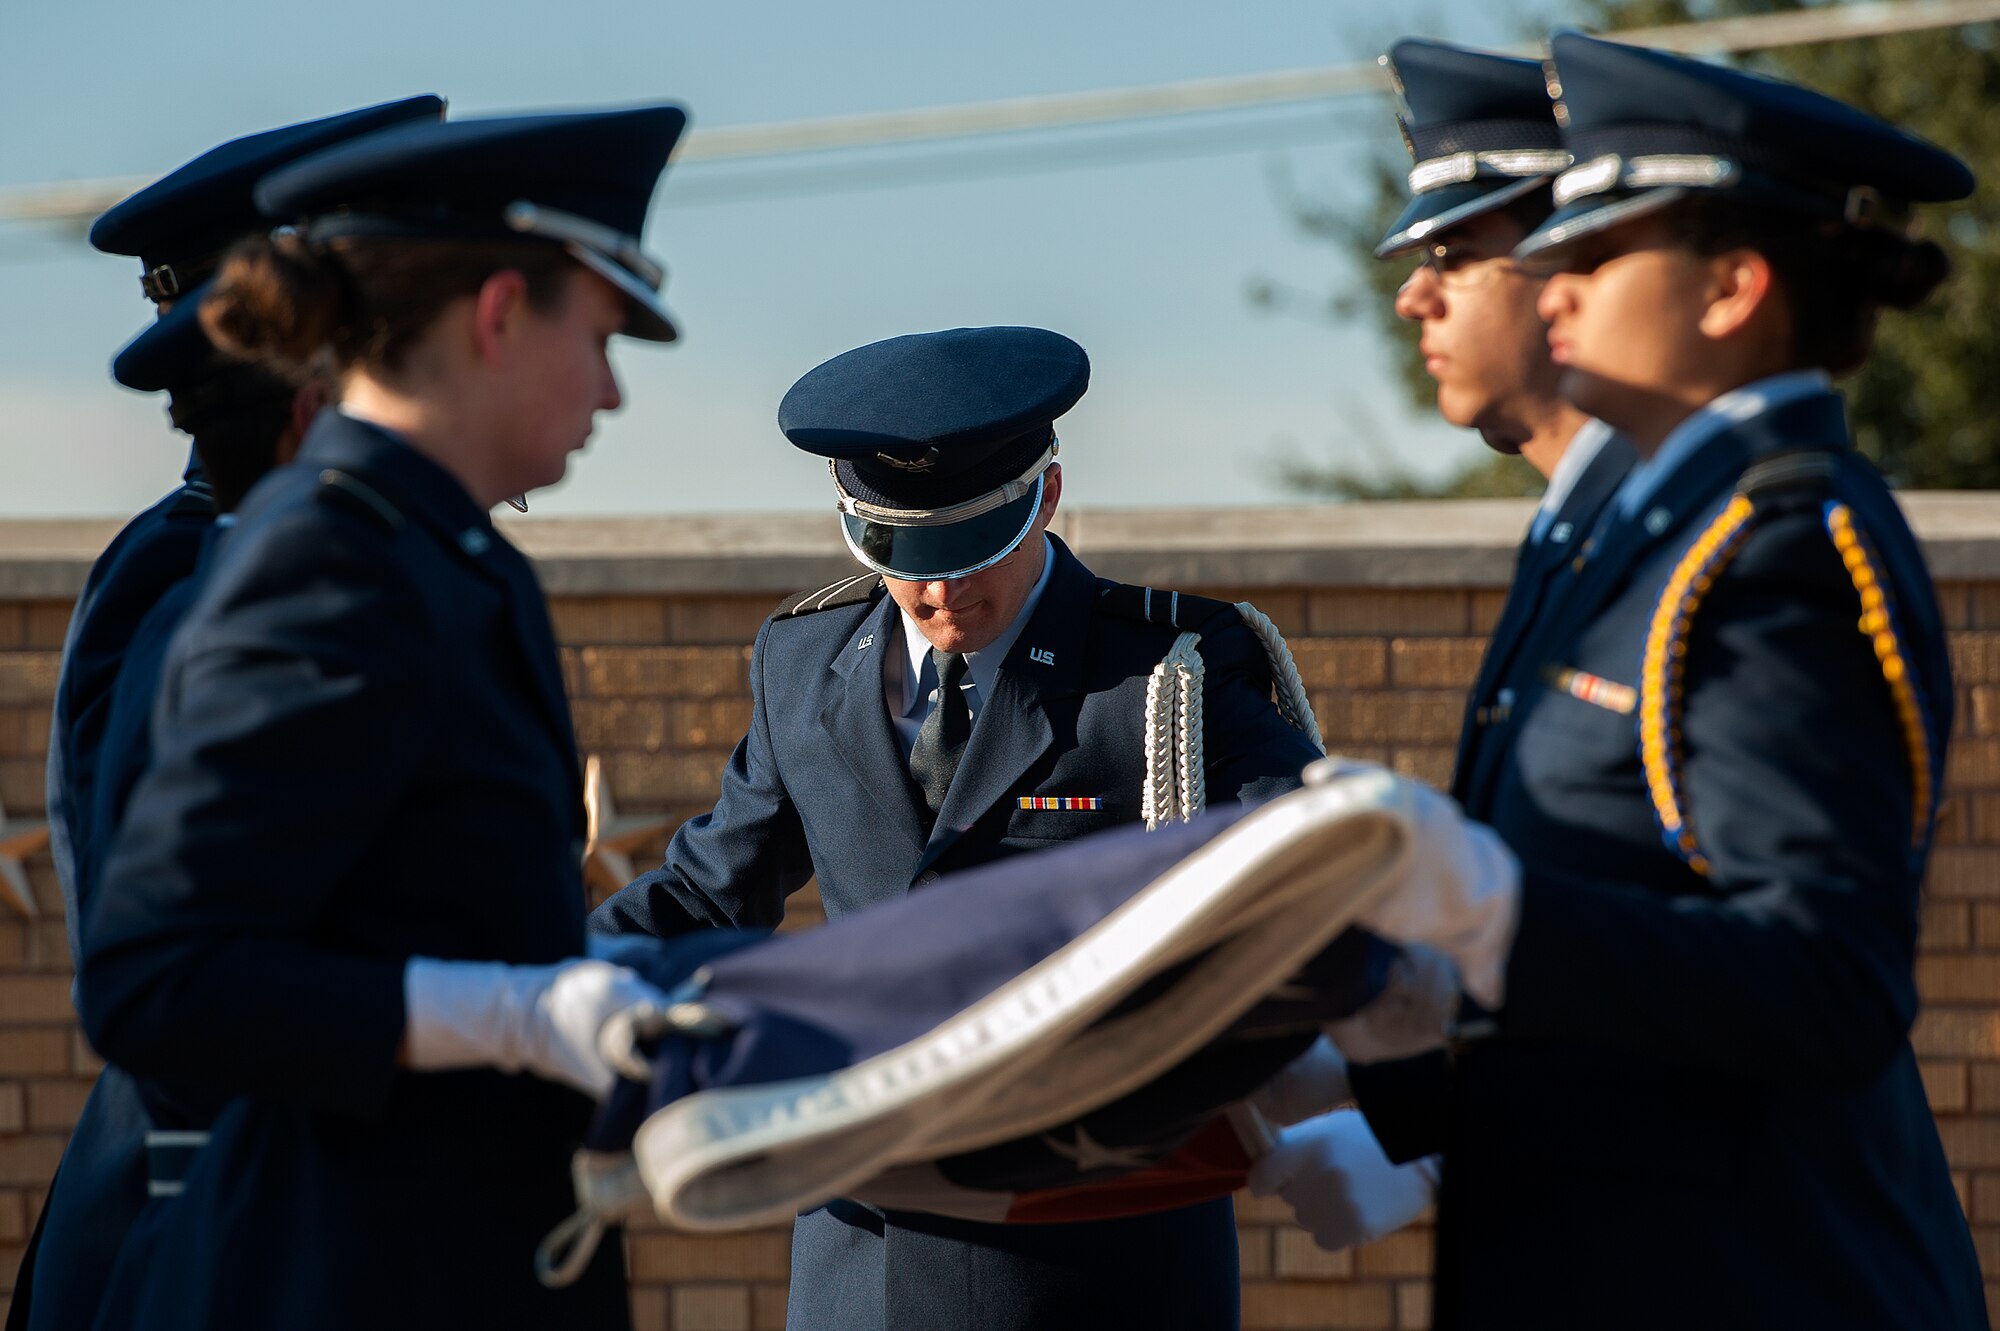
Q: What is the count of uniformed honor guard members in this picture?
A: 6